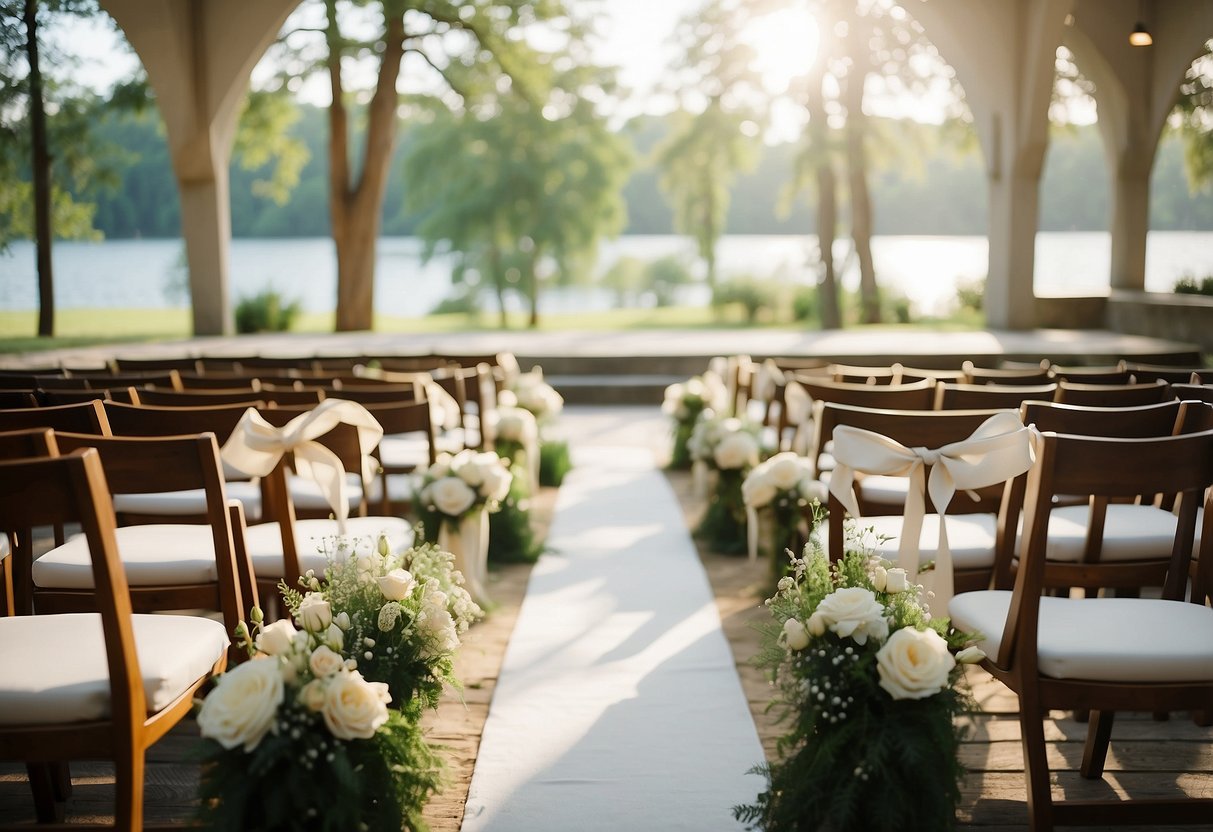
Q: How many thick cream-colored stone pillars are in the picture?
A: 3